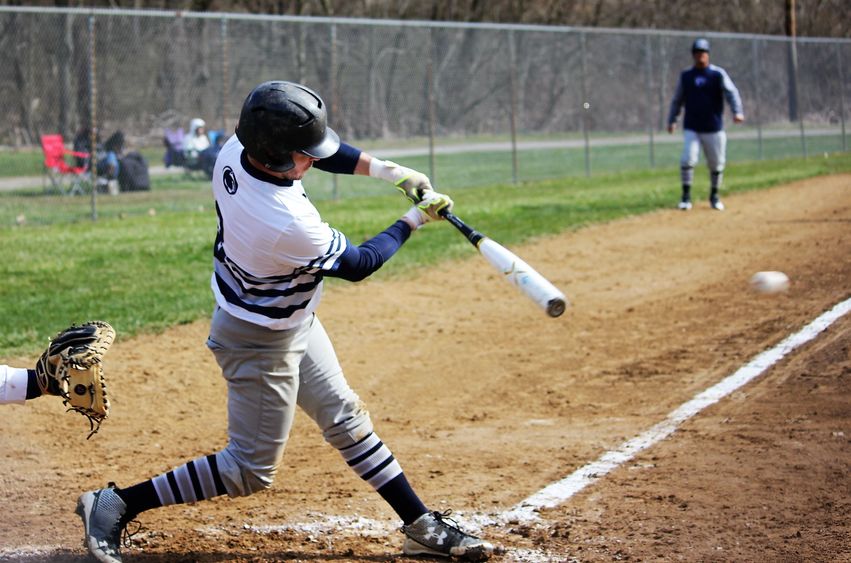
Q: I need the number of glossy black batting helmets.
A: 1